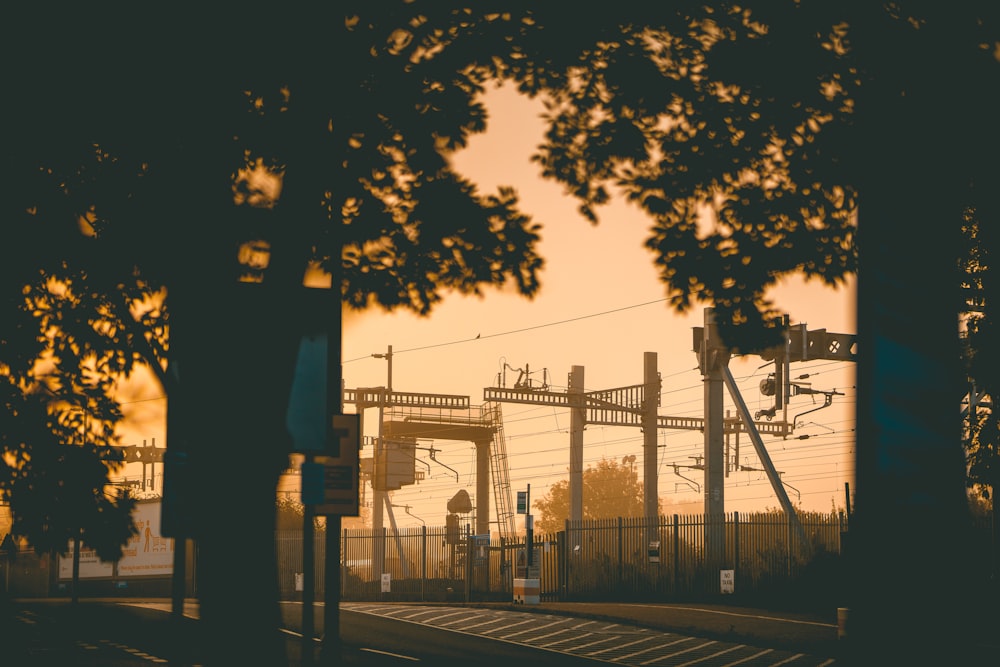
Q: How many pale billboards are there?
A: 2